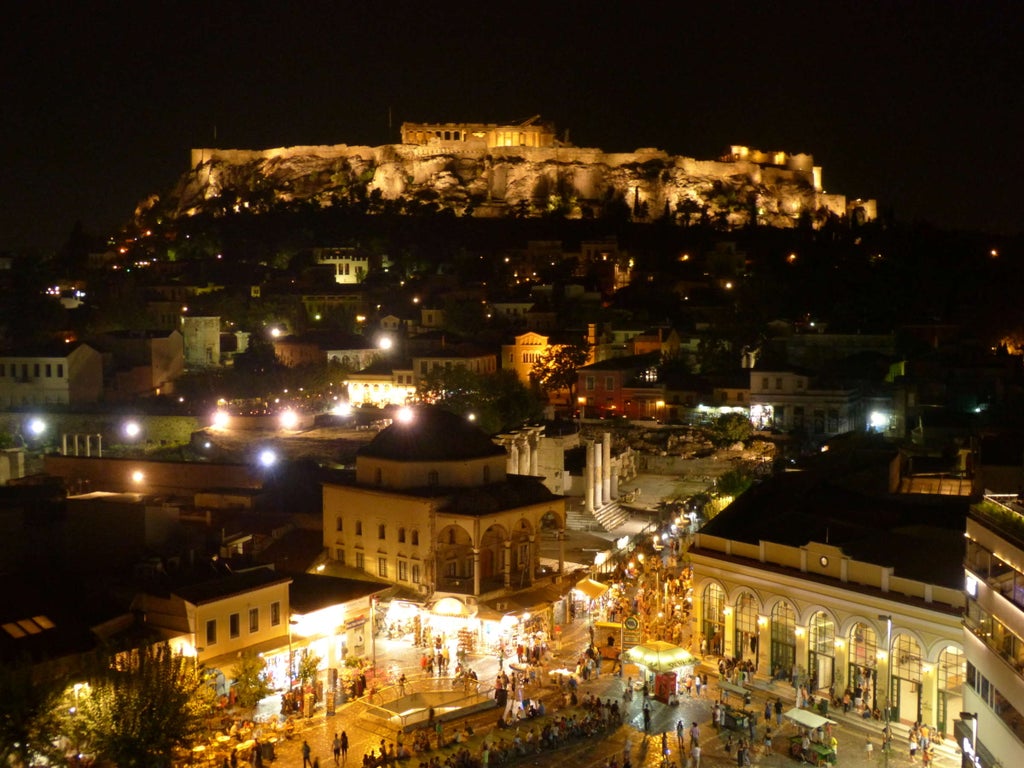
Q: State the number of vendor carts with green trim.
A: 2